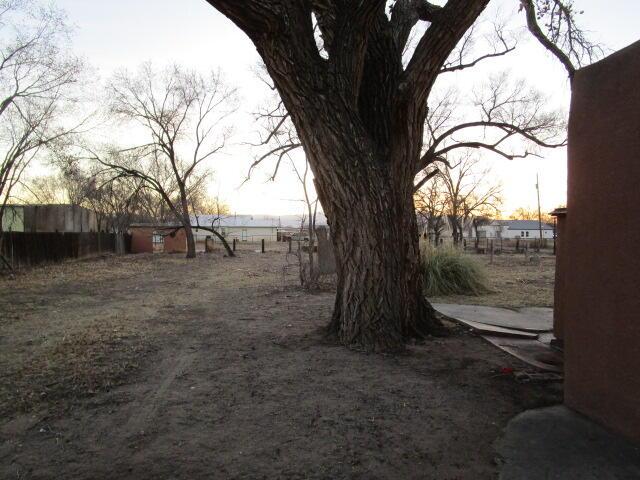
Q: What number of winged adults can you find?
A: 0